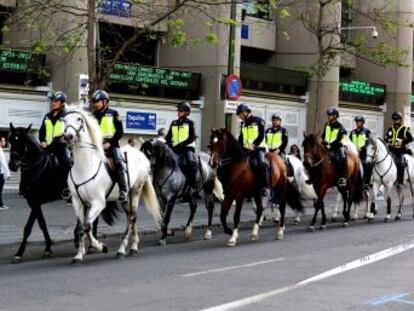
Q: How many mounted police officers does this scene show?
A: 8